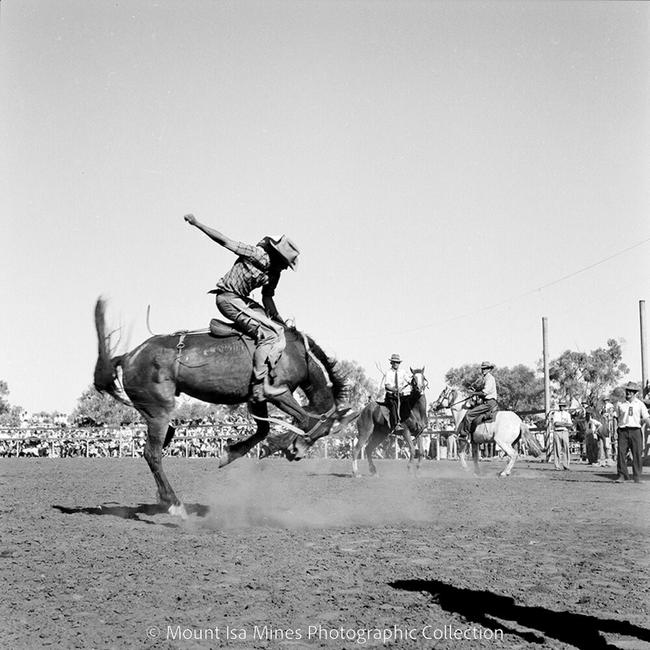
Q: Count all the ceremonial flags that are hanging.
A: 0